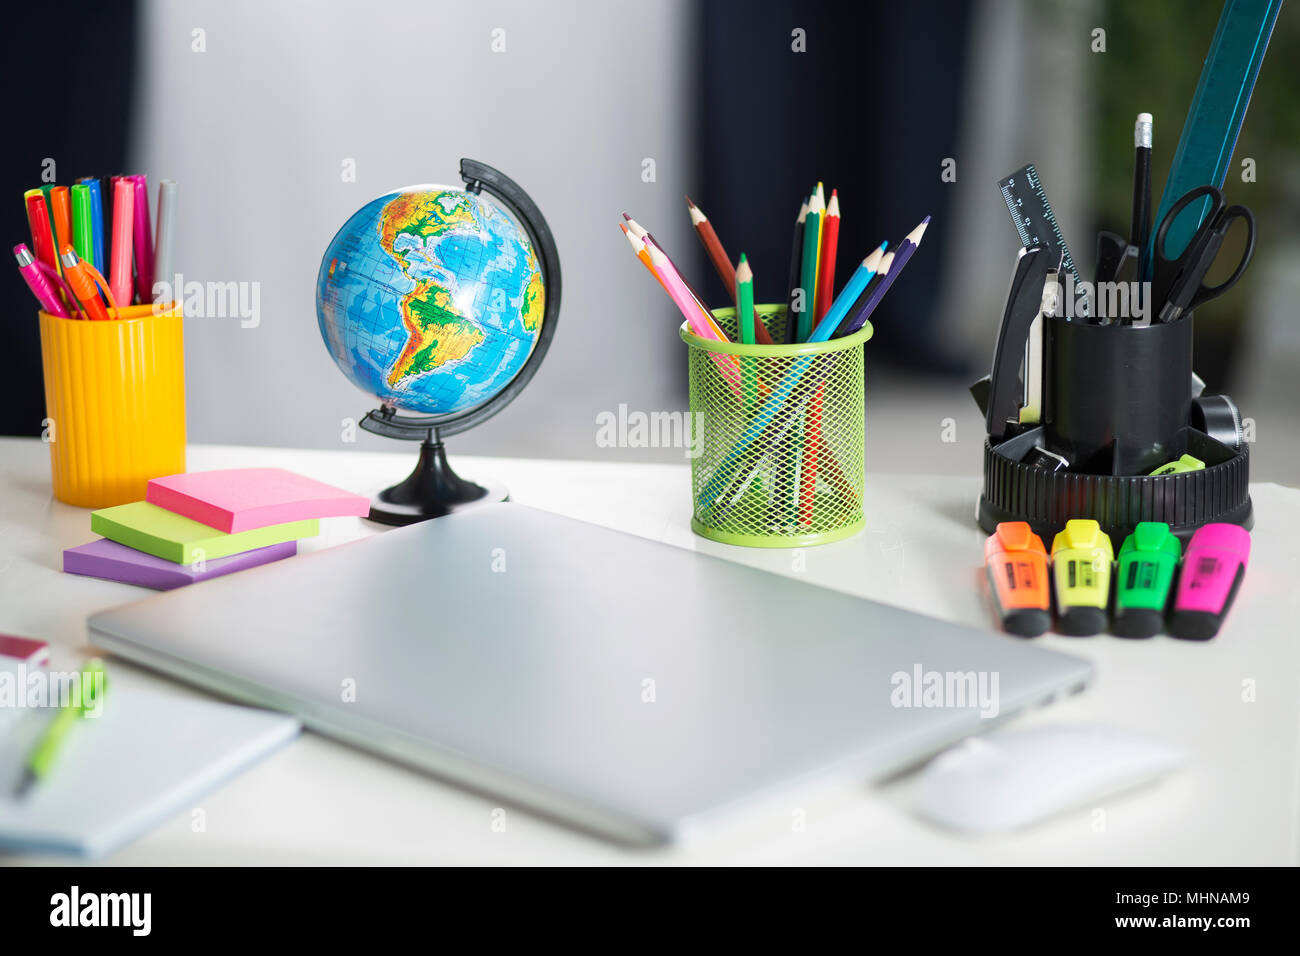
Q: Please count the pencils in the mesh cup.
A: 12